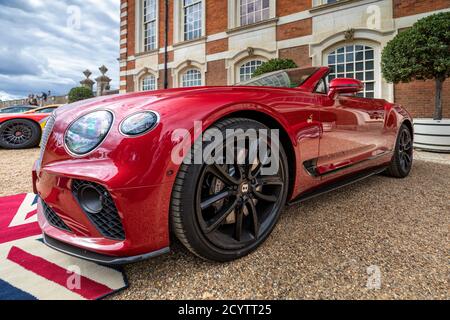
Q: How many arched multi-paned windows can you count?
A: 4